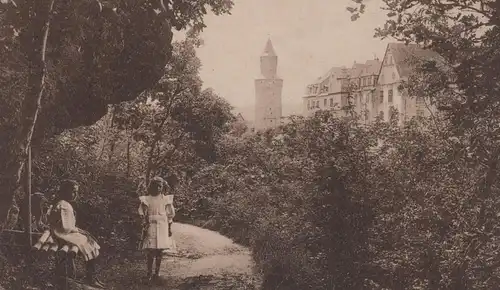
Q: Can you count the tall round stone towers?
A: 1